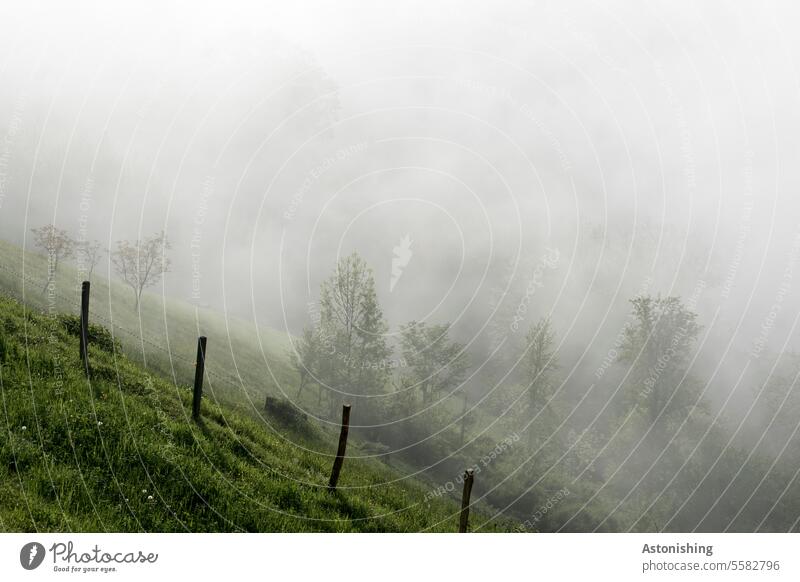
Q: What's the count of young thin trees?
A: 3